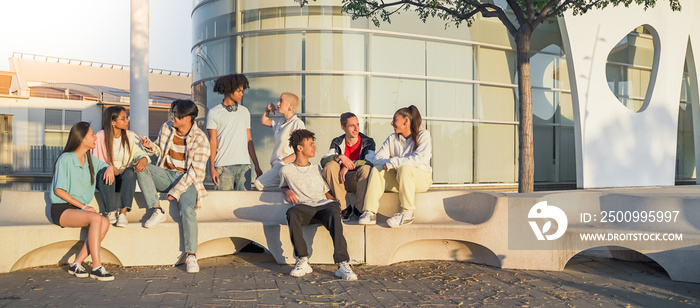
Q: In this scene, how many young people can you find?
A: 8